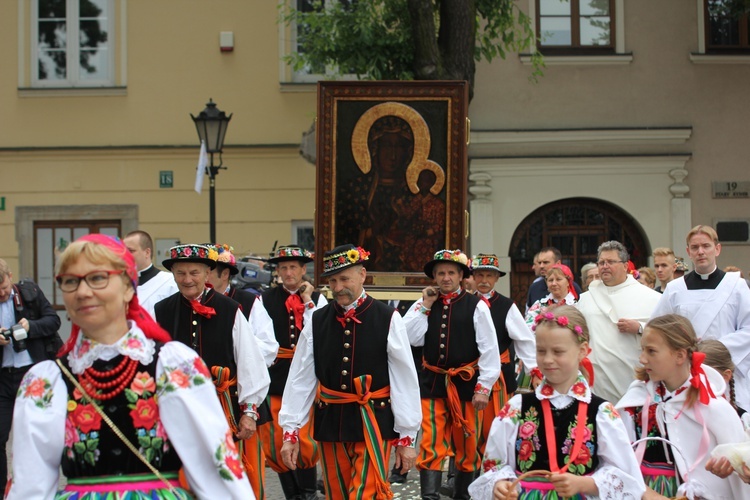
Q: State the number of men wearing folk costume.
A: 6